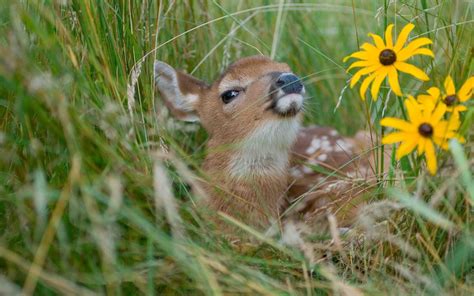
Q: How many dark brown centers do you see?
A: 3